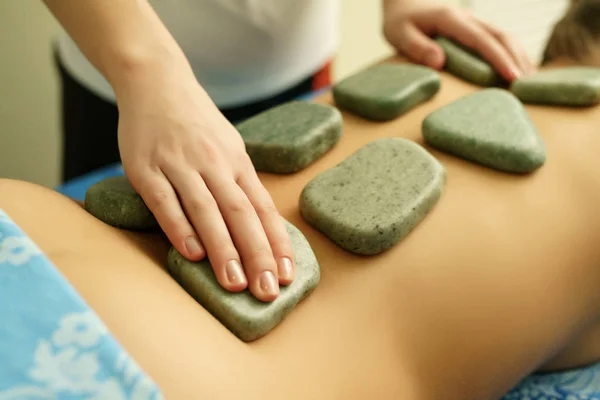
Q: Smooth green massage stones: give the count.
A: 8